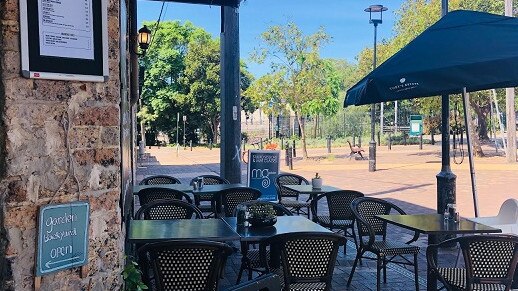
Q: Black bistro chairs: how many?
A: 12